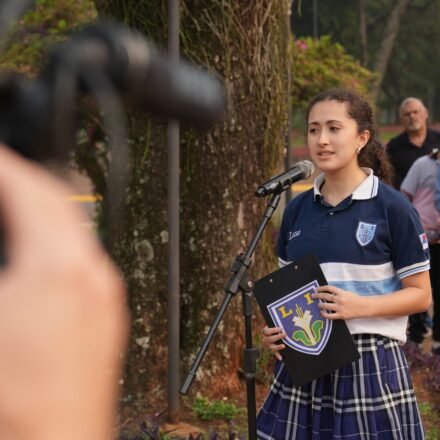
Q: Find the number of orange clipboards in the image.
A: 0